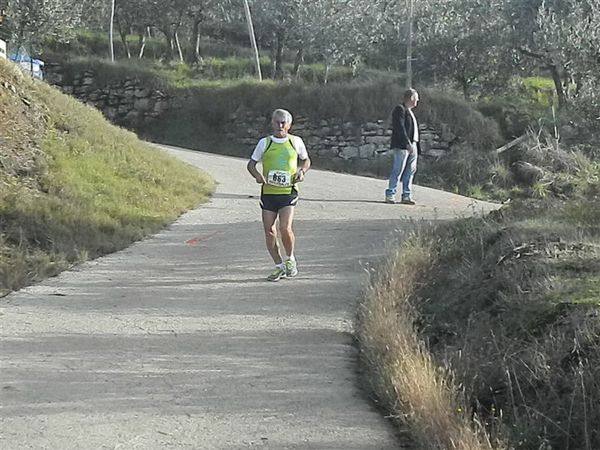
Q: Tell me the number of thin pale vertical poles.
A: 3